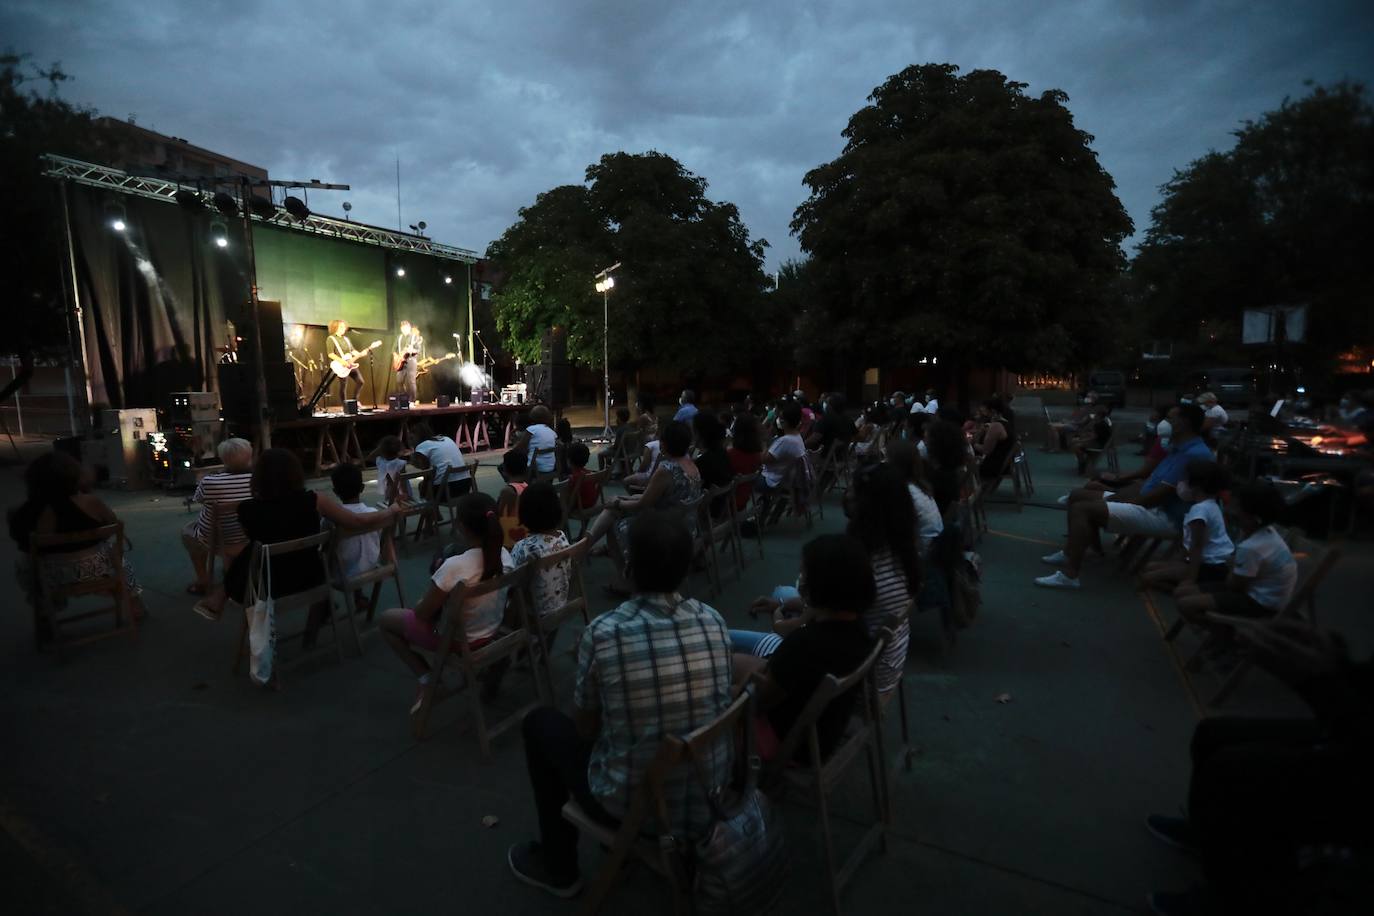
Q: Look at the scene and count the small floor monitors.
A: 4